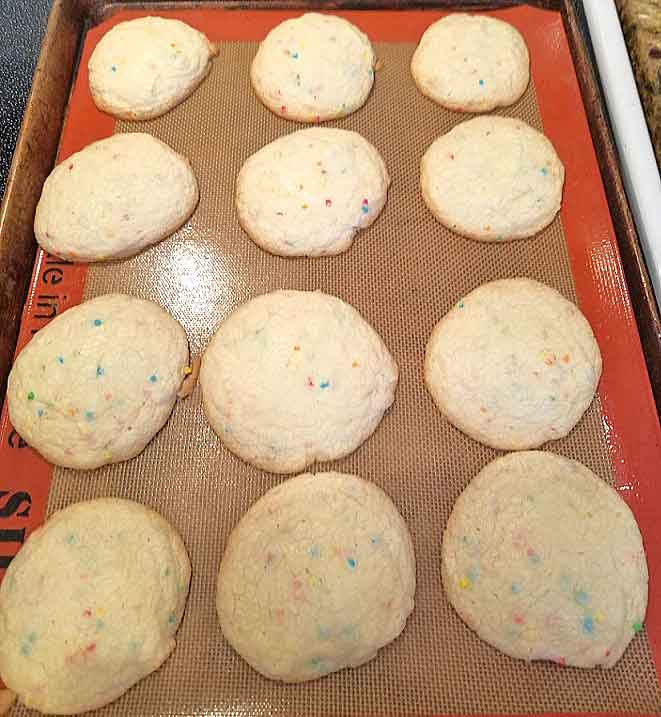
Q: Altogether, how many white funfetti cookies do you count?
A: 12